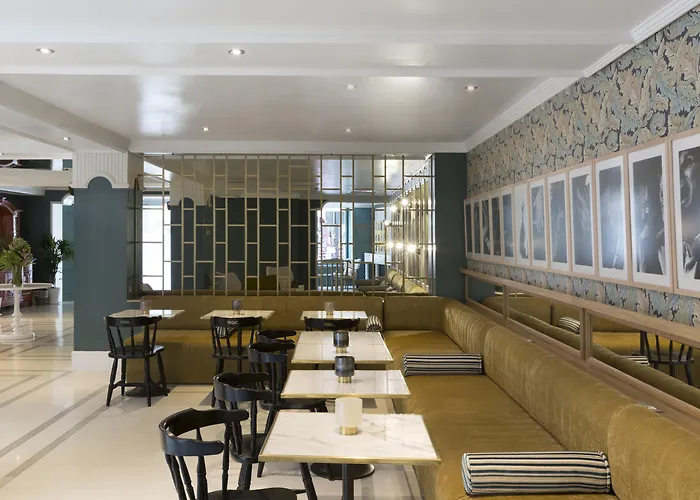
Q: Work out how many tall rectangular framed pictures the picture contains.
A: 12